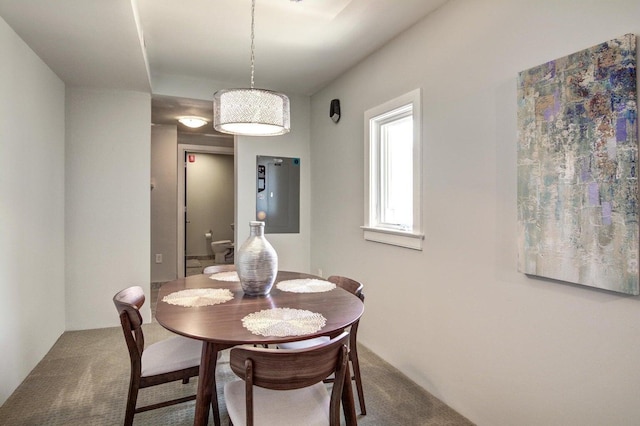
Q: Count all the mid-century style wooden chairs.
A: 4